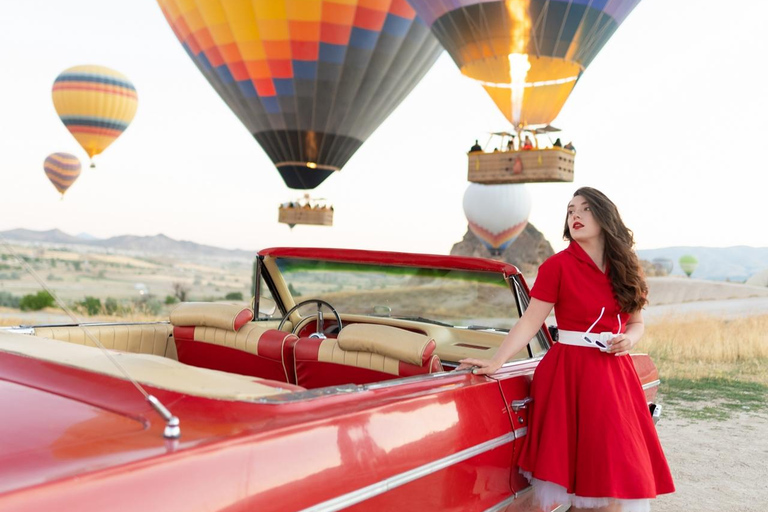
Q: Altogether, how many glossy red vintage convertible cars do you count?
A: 1